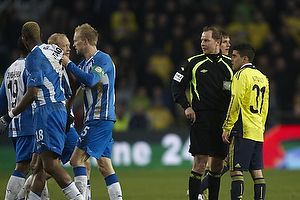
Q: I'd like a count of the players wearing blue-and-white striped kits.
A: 4